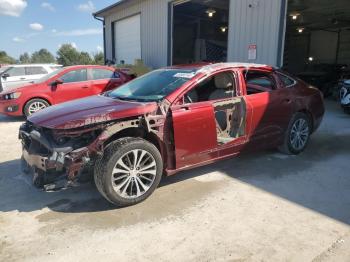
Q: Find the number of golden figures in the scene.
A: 0